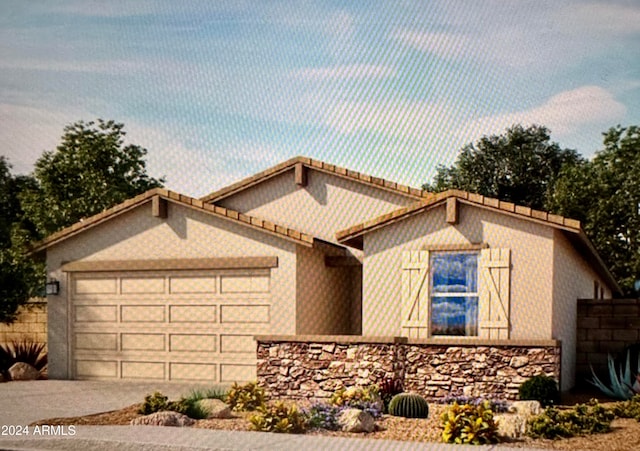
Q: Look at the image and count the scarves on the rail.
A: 0